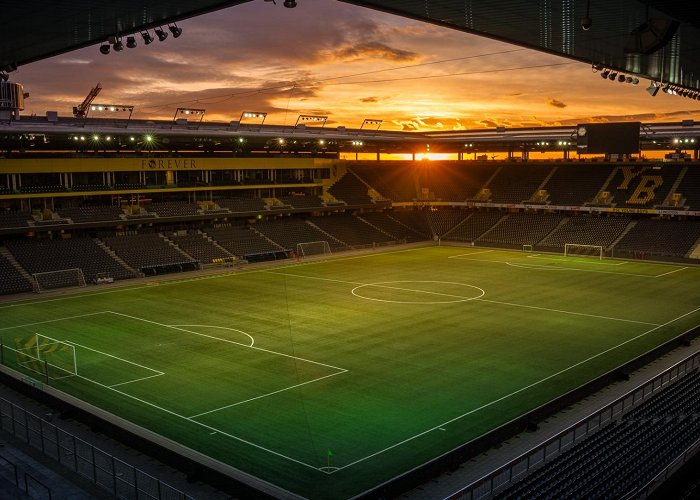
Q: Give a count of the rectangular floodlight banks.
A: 5